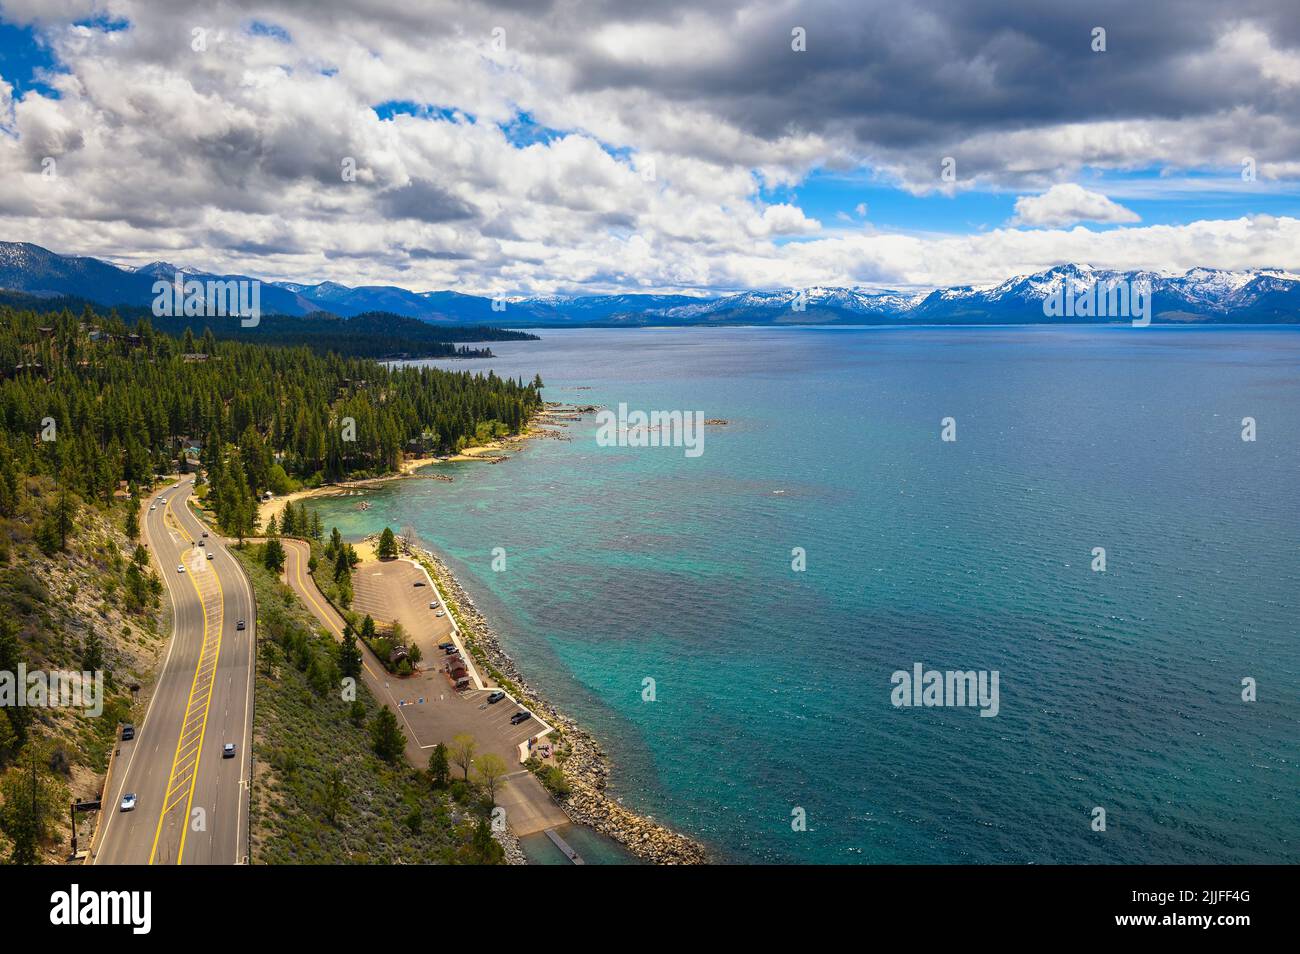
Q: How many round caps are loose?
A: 0